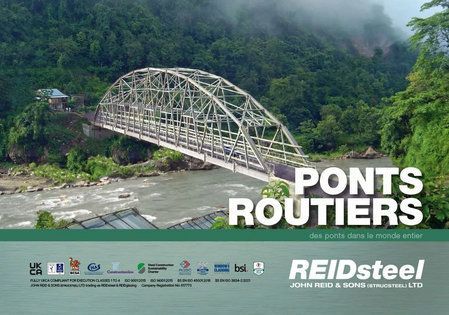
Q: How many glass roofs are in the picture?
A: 2